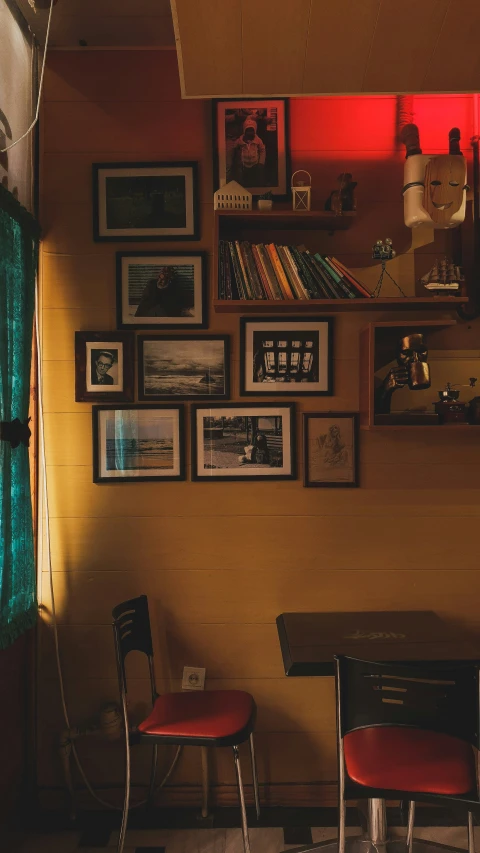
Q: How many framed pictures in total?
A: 9